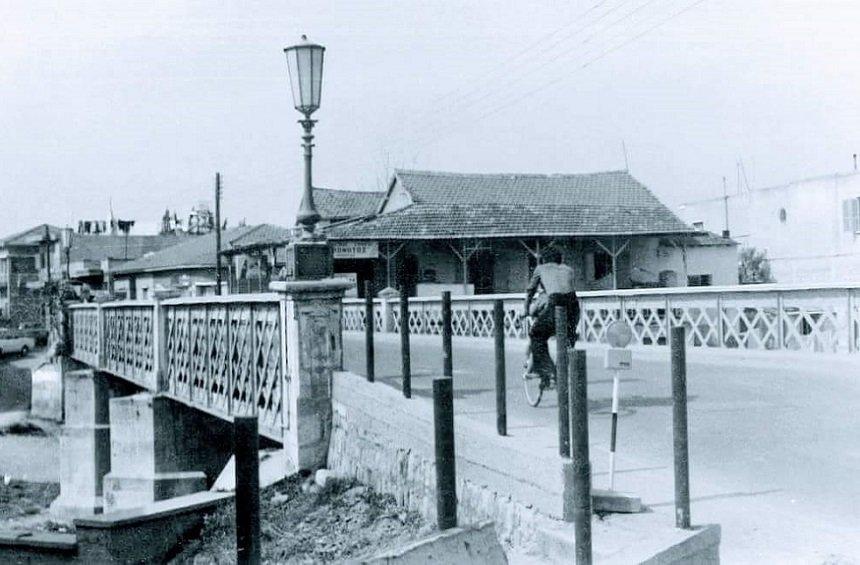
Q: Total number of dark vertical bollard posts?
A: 9